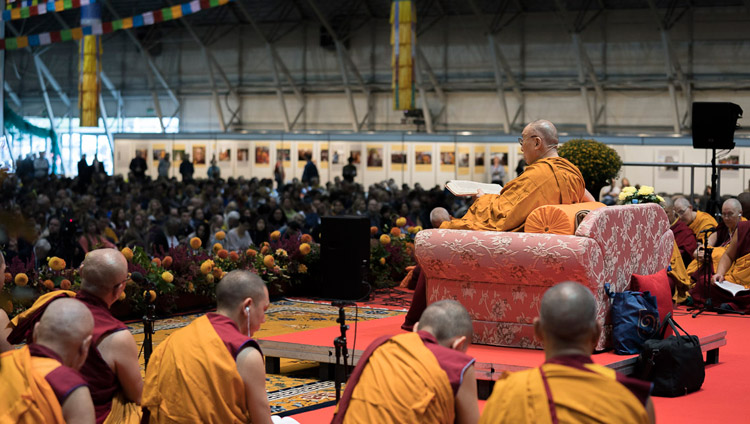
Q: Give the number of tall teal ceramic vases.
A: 0